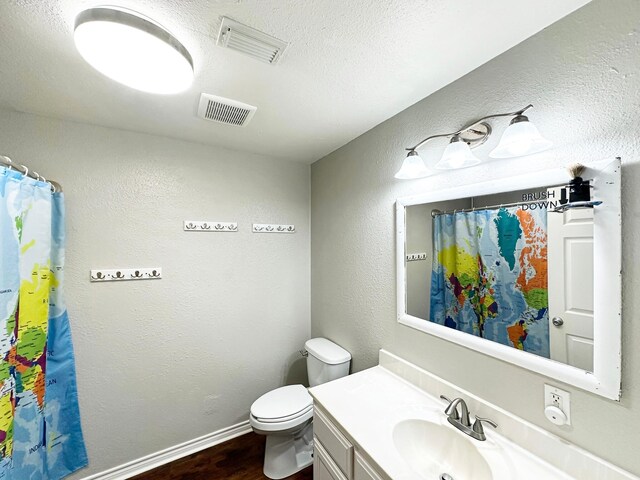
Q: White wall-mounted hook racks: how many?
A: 3